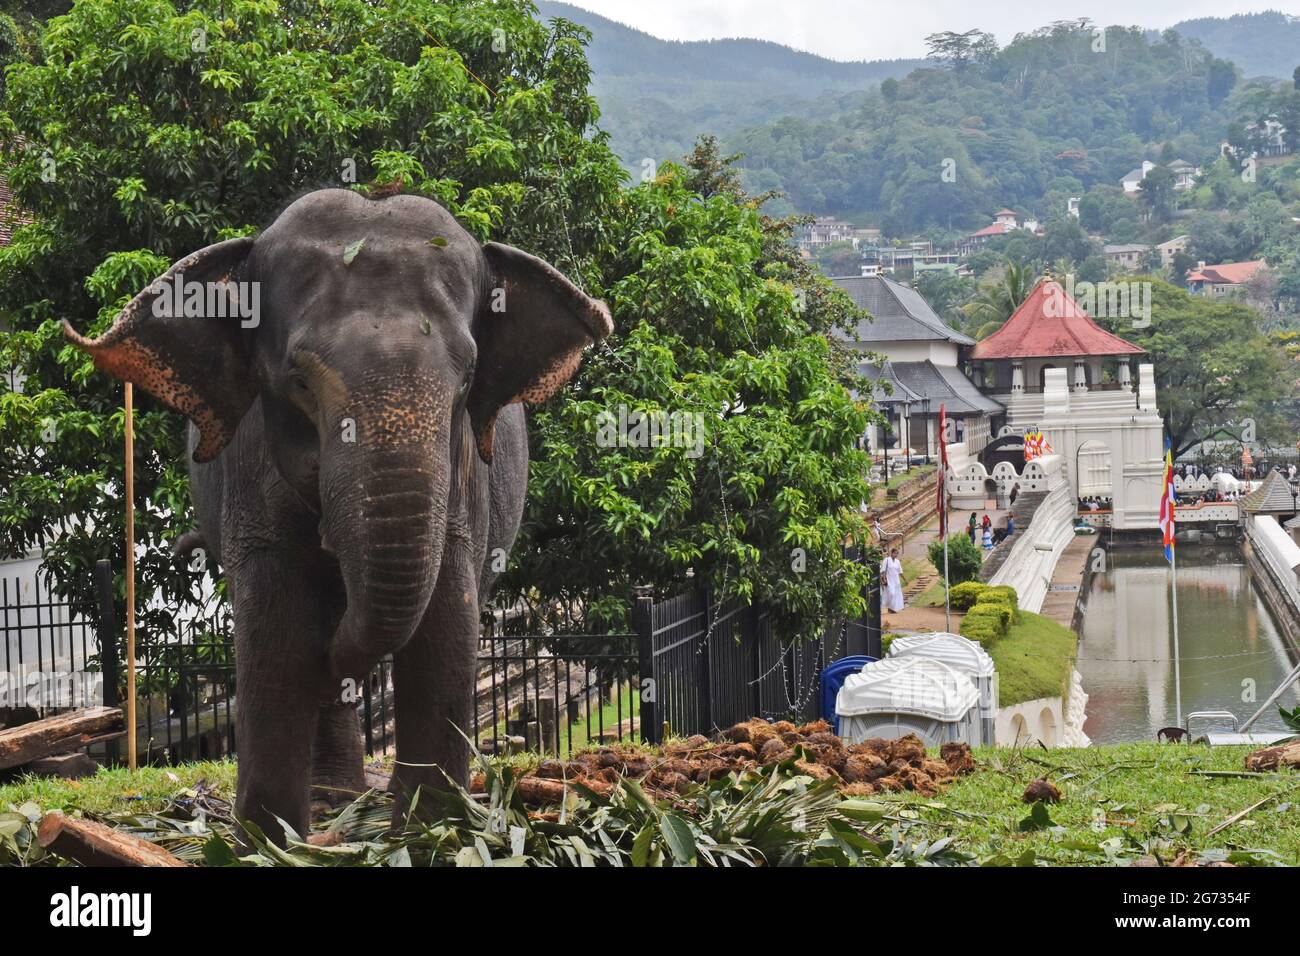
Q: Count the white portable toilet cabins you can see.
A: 2